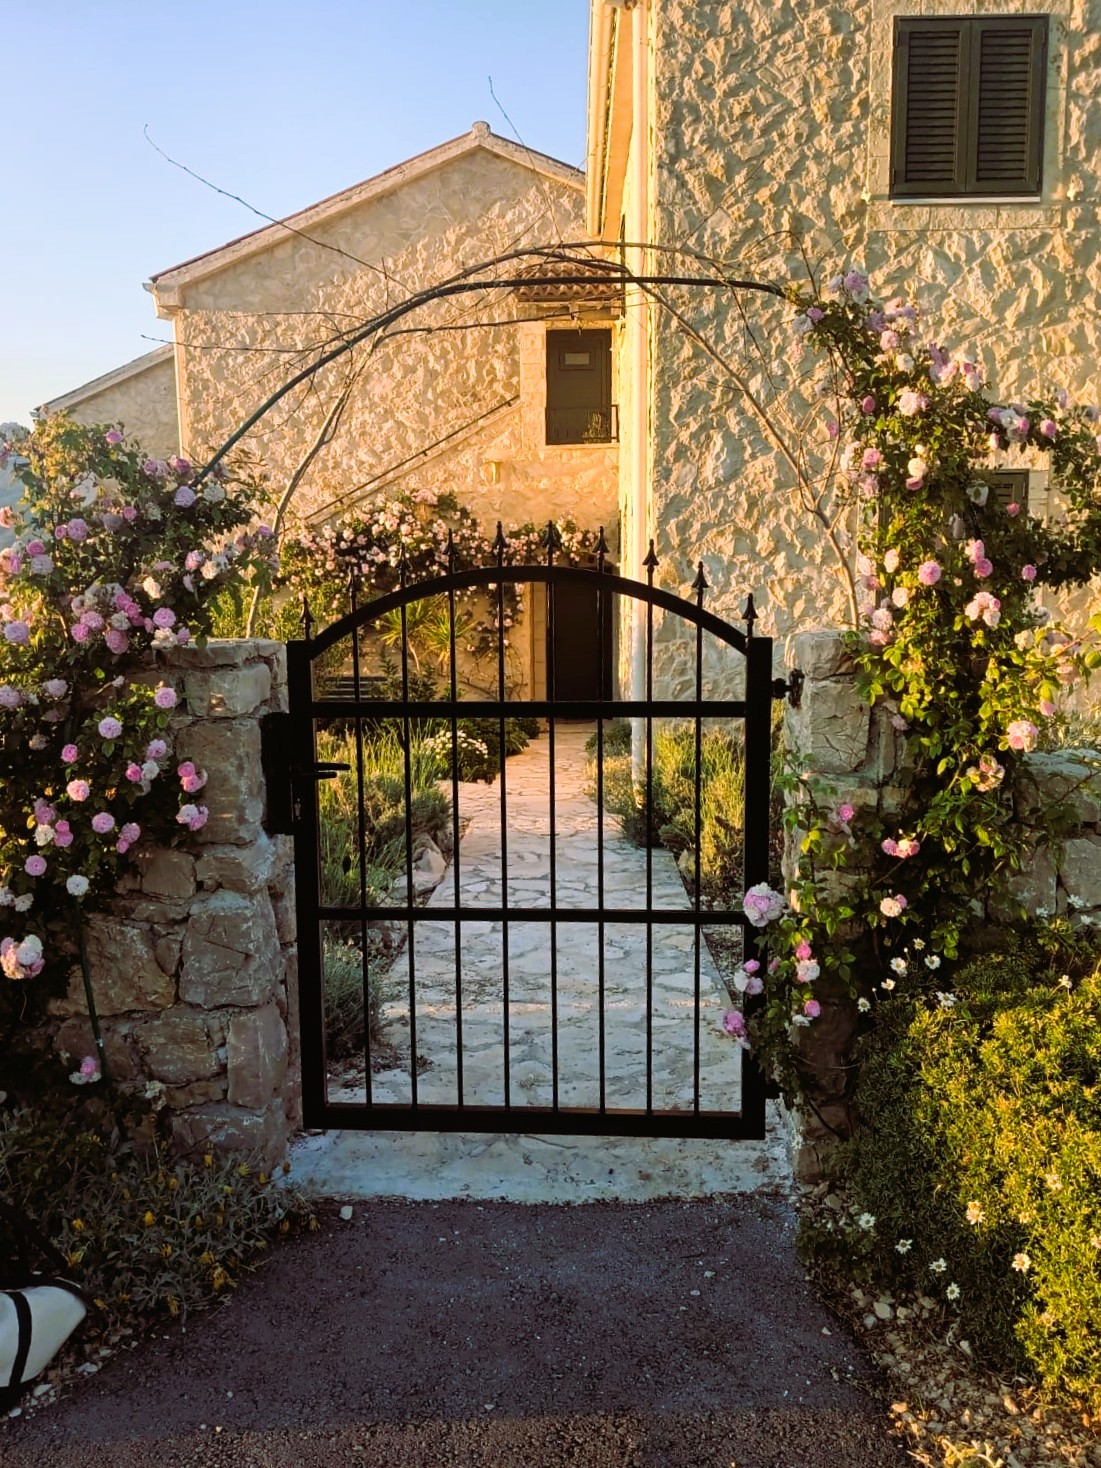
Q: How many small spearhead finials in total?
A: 10